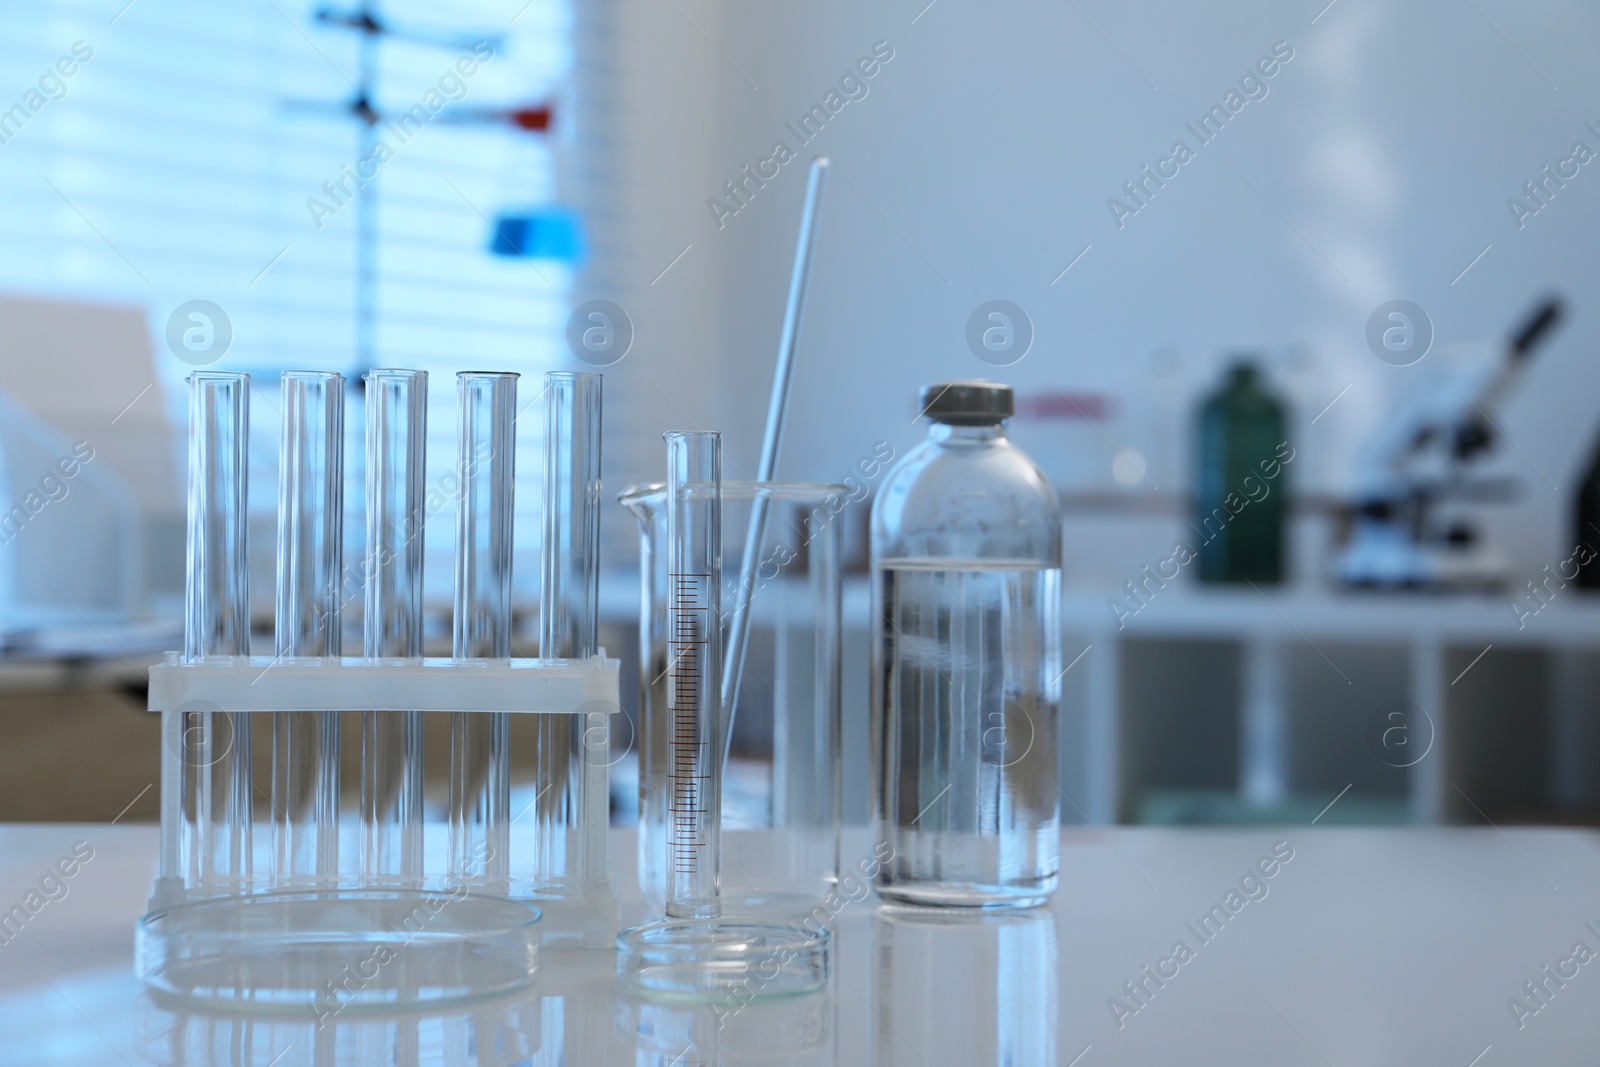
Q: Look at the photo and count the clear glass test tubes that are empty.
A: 5